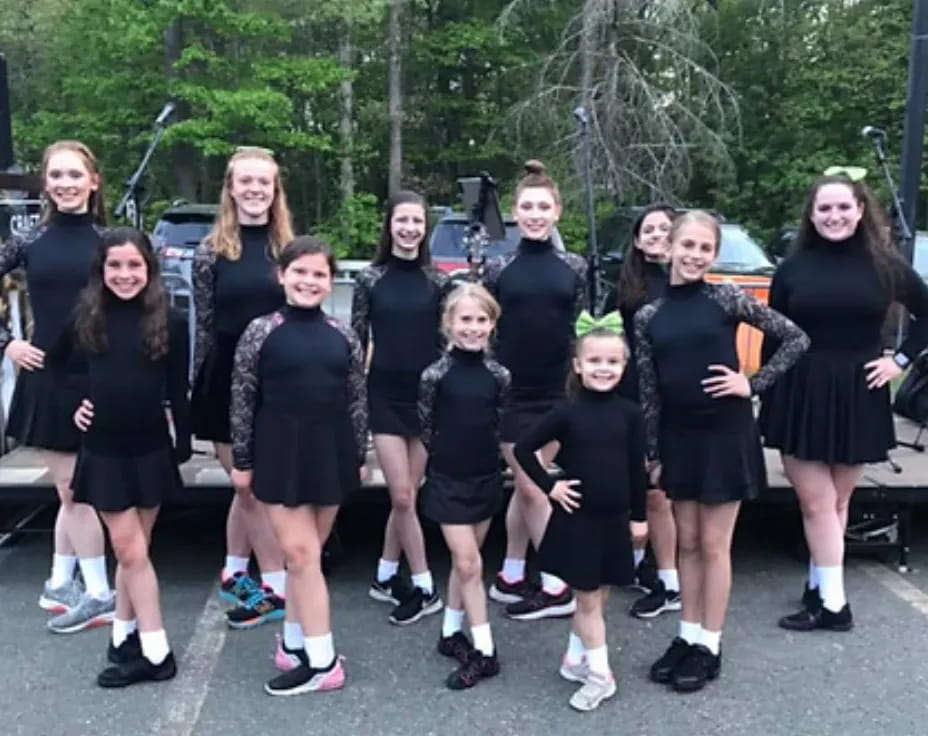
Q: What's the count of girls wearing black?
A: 11